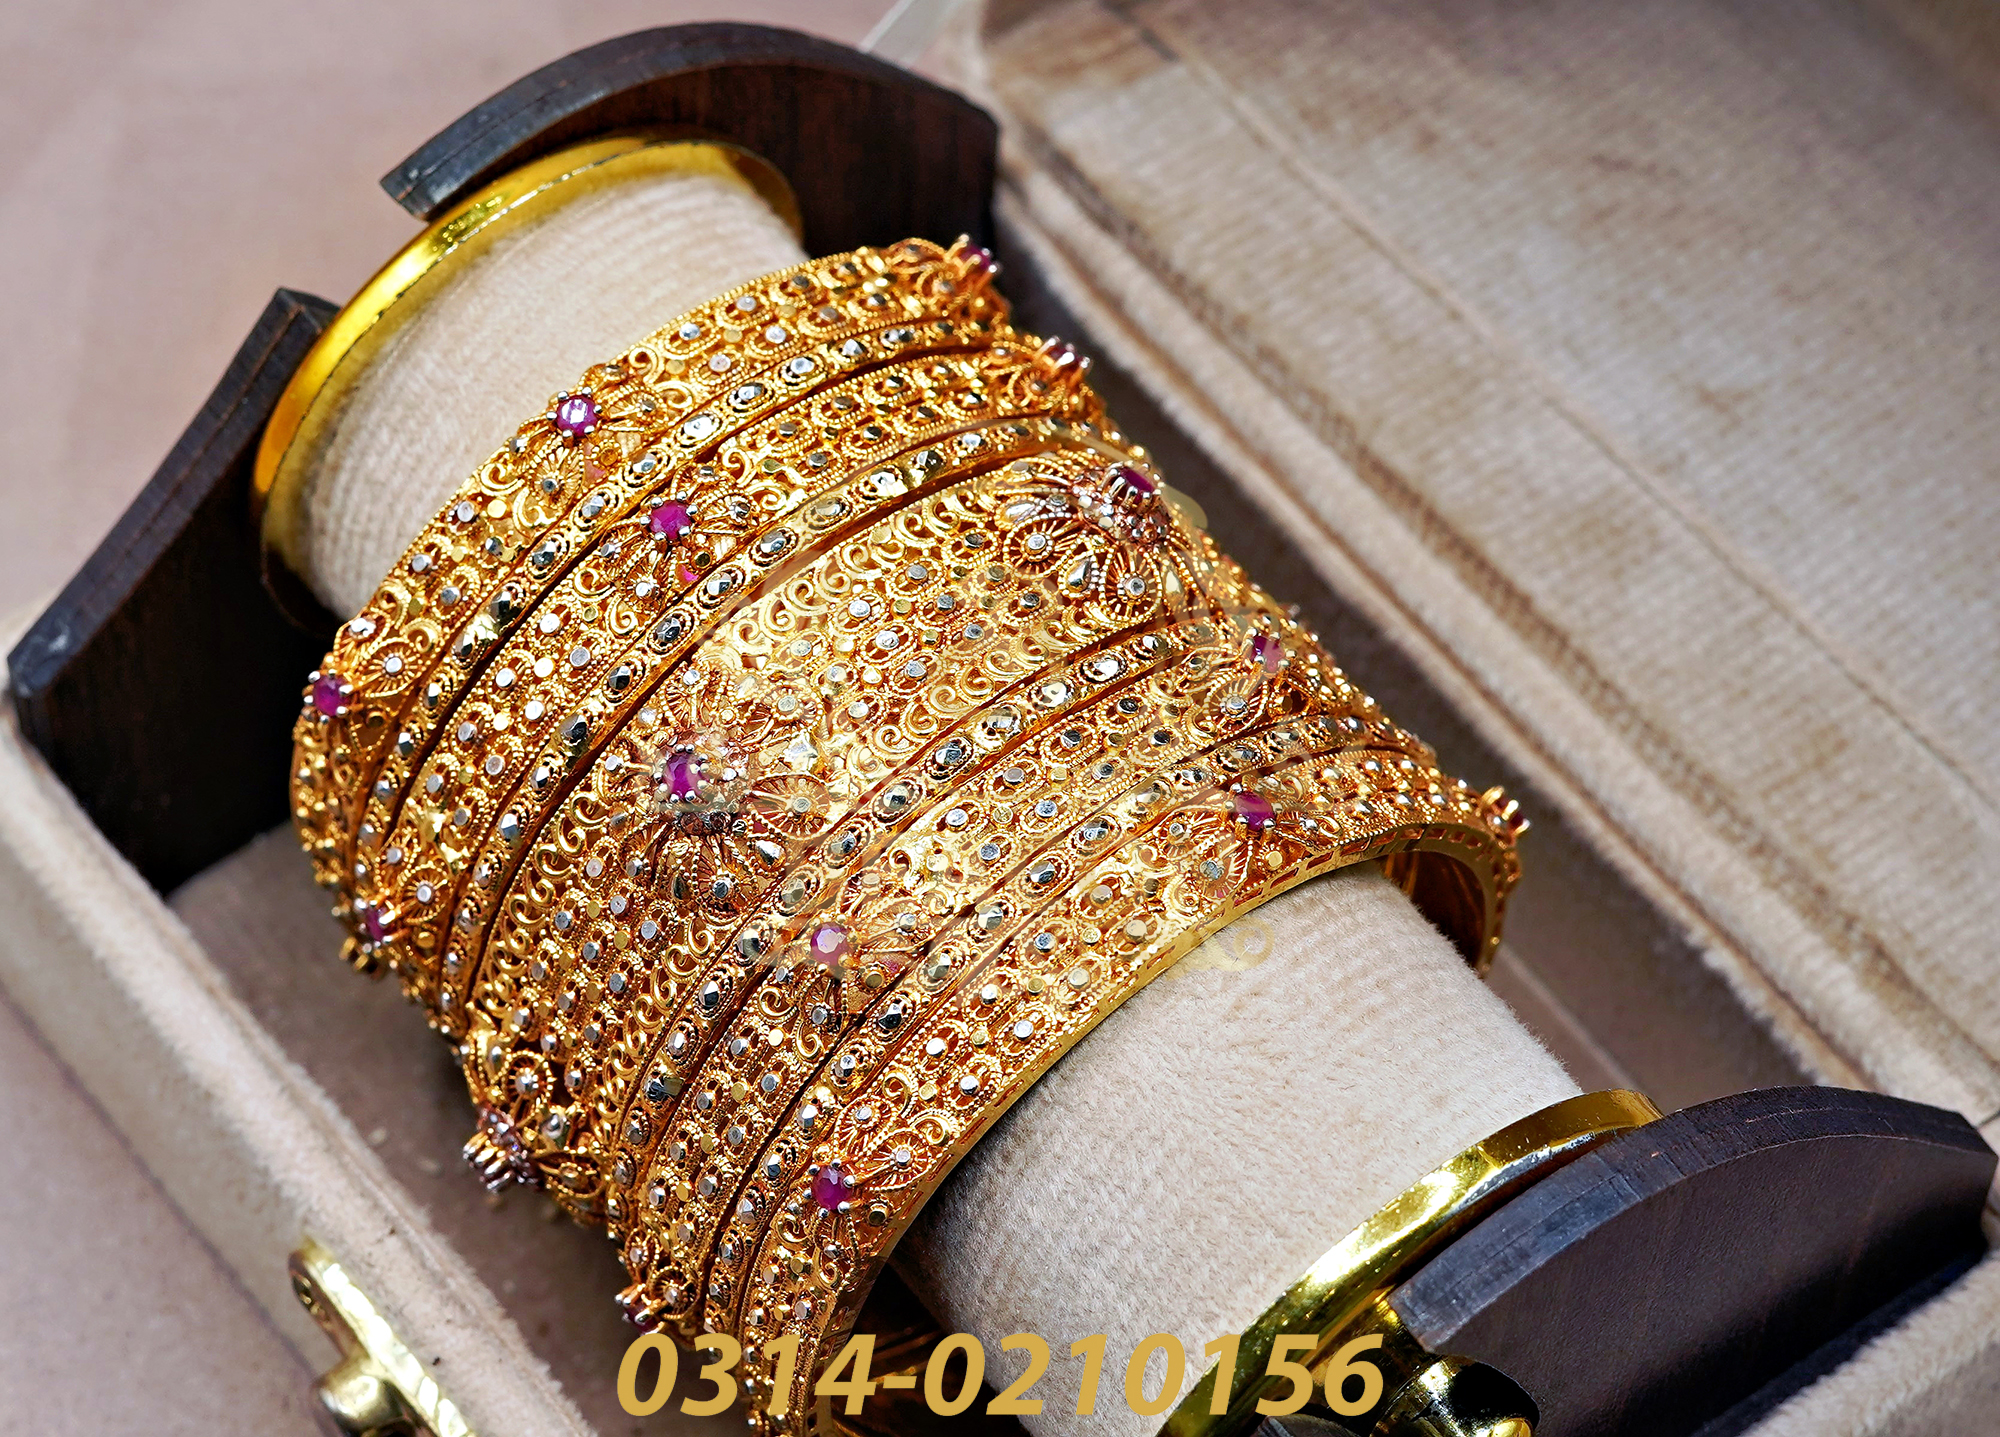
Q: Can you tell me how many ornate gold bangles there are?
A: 9